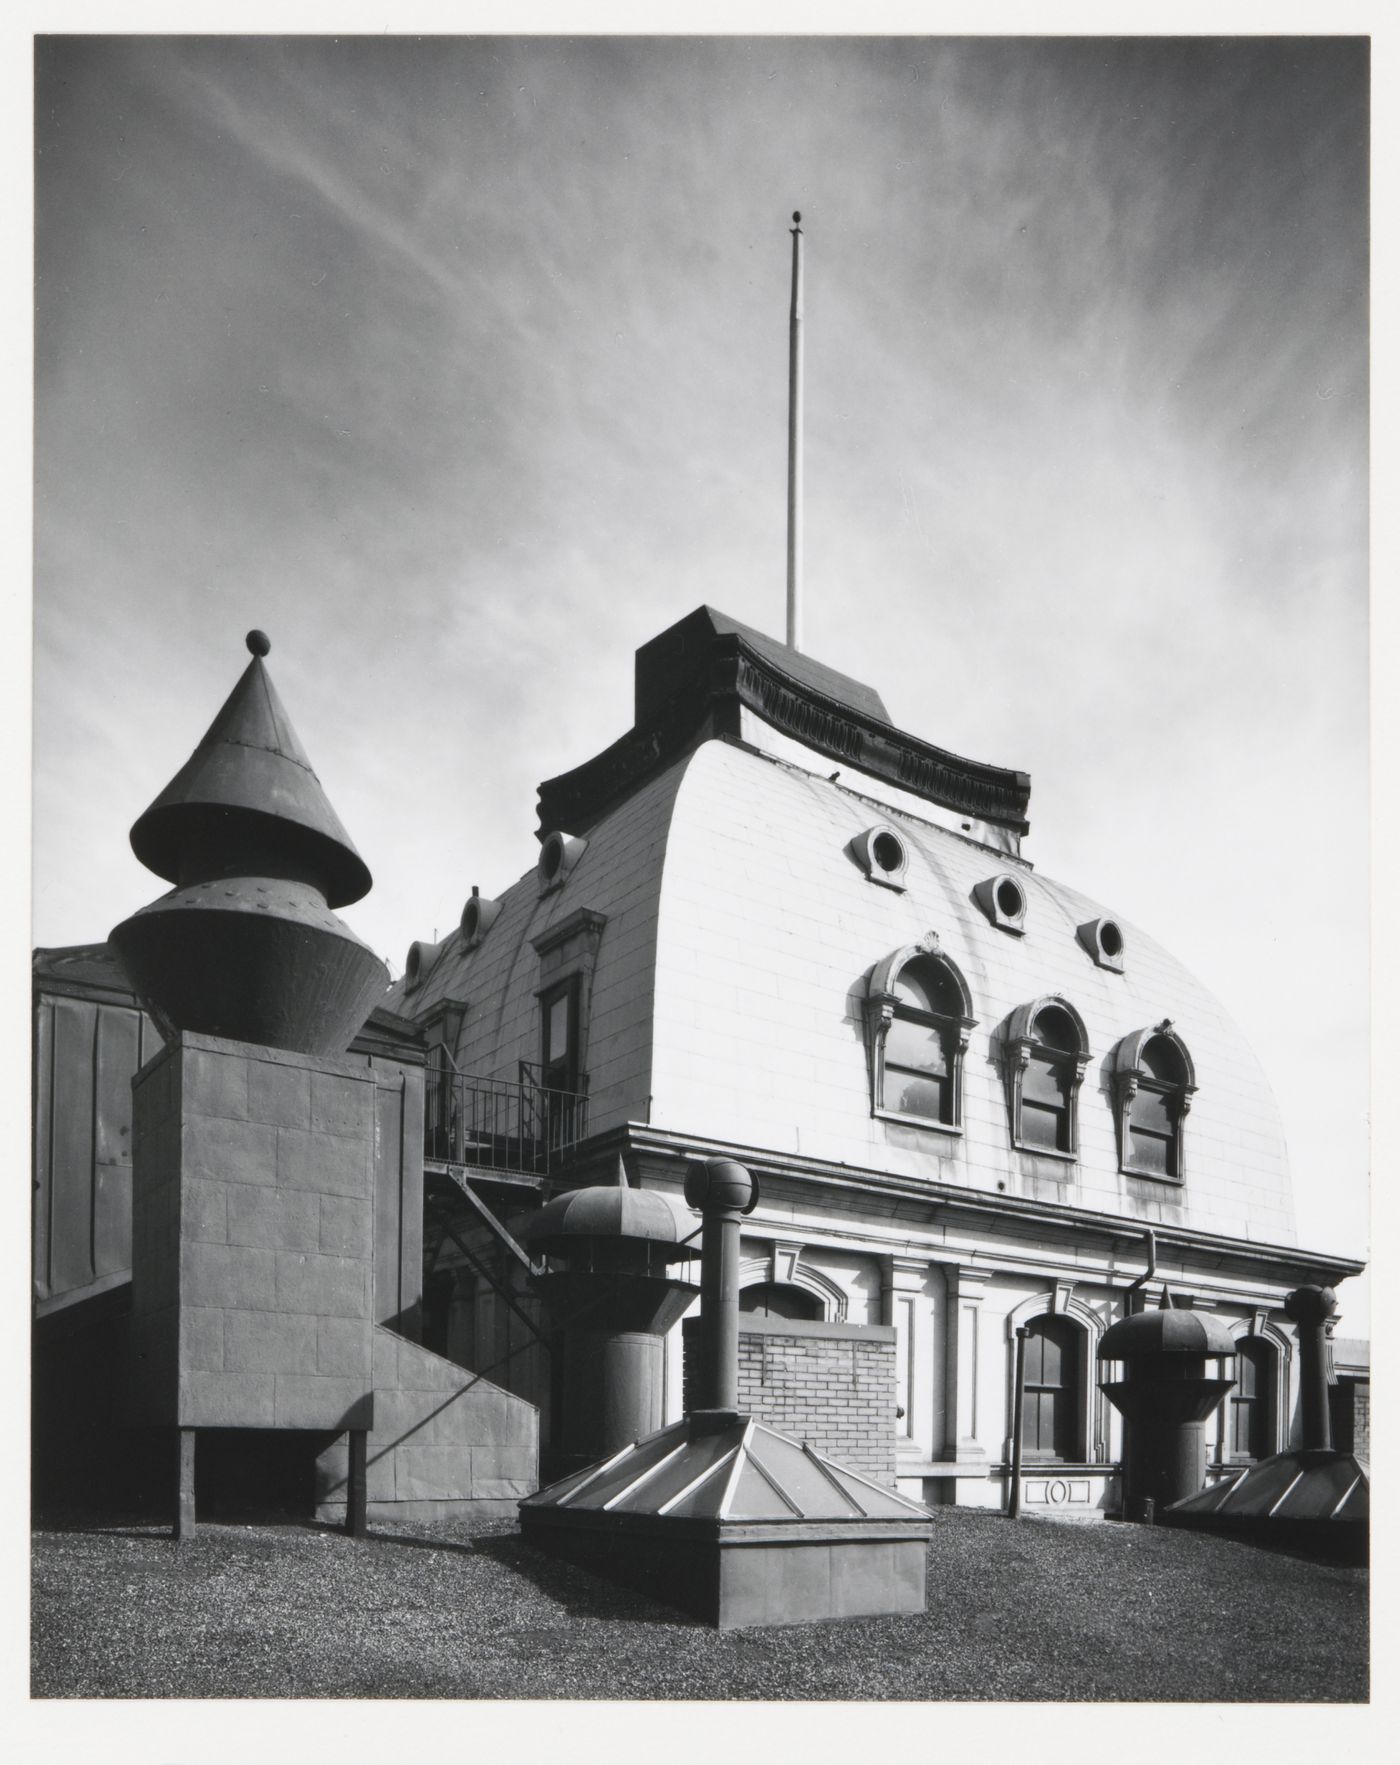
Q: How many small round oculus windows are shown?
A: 6